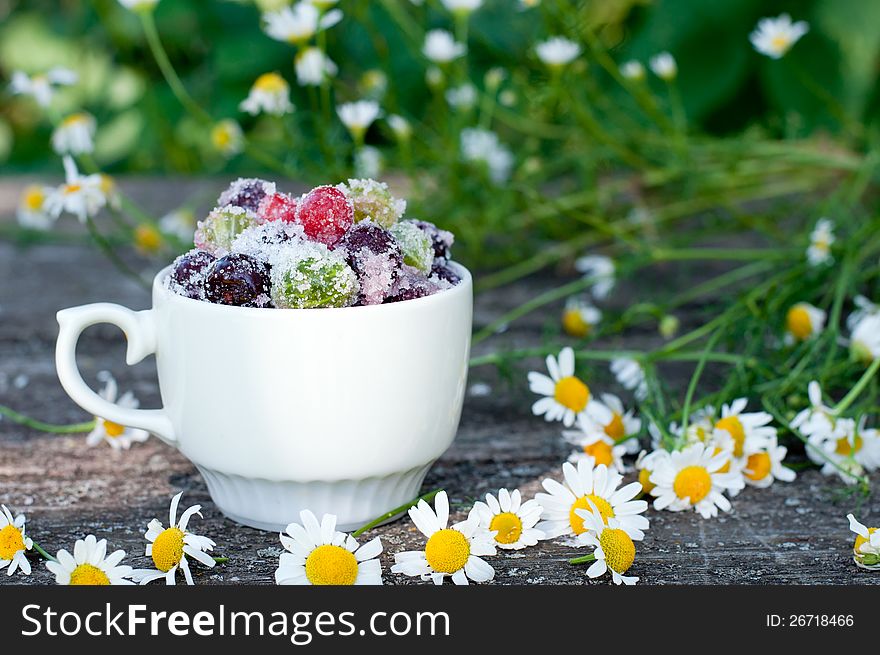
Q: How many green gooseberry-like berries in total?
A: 4